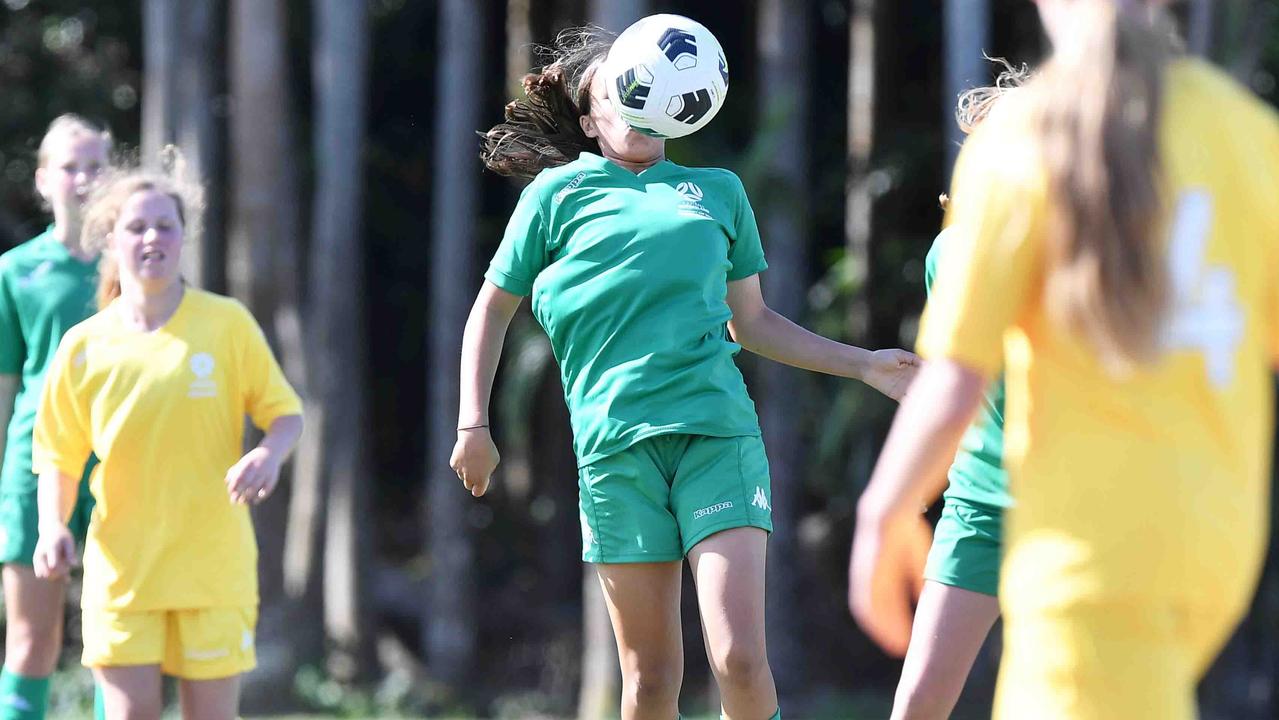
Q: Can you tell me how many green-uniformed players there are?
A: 3